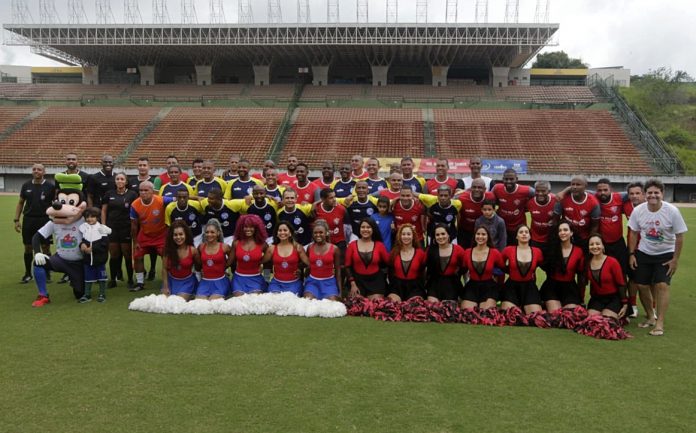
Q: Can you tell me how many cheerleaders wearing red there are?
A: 12